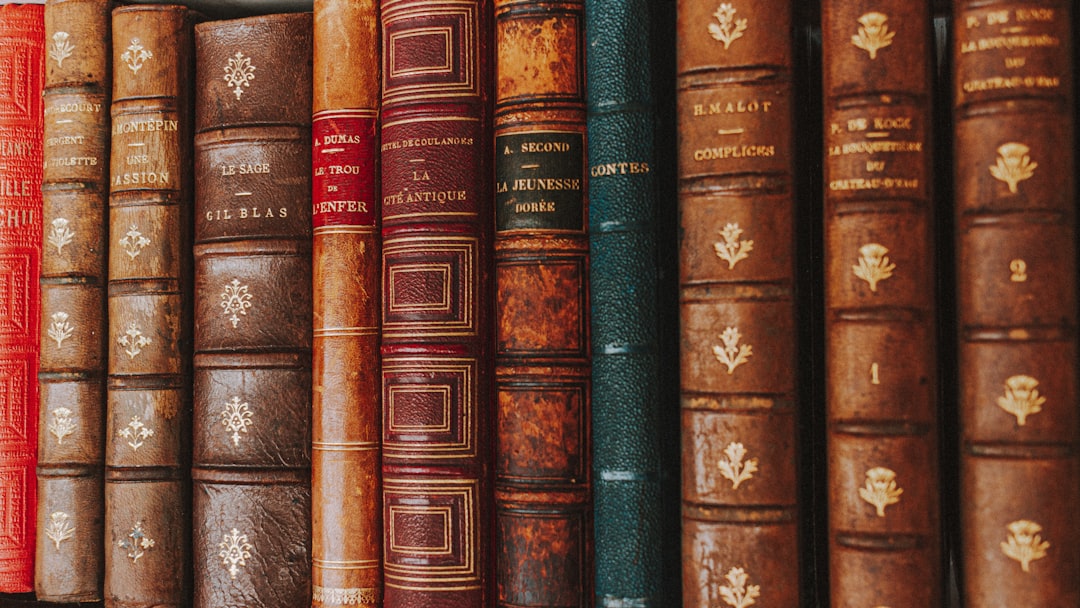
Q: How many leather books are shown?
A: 11